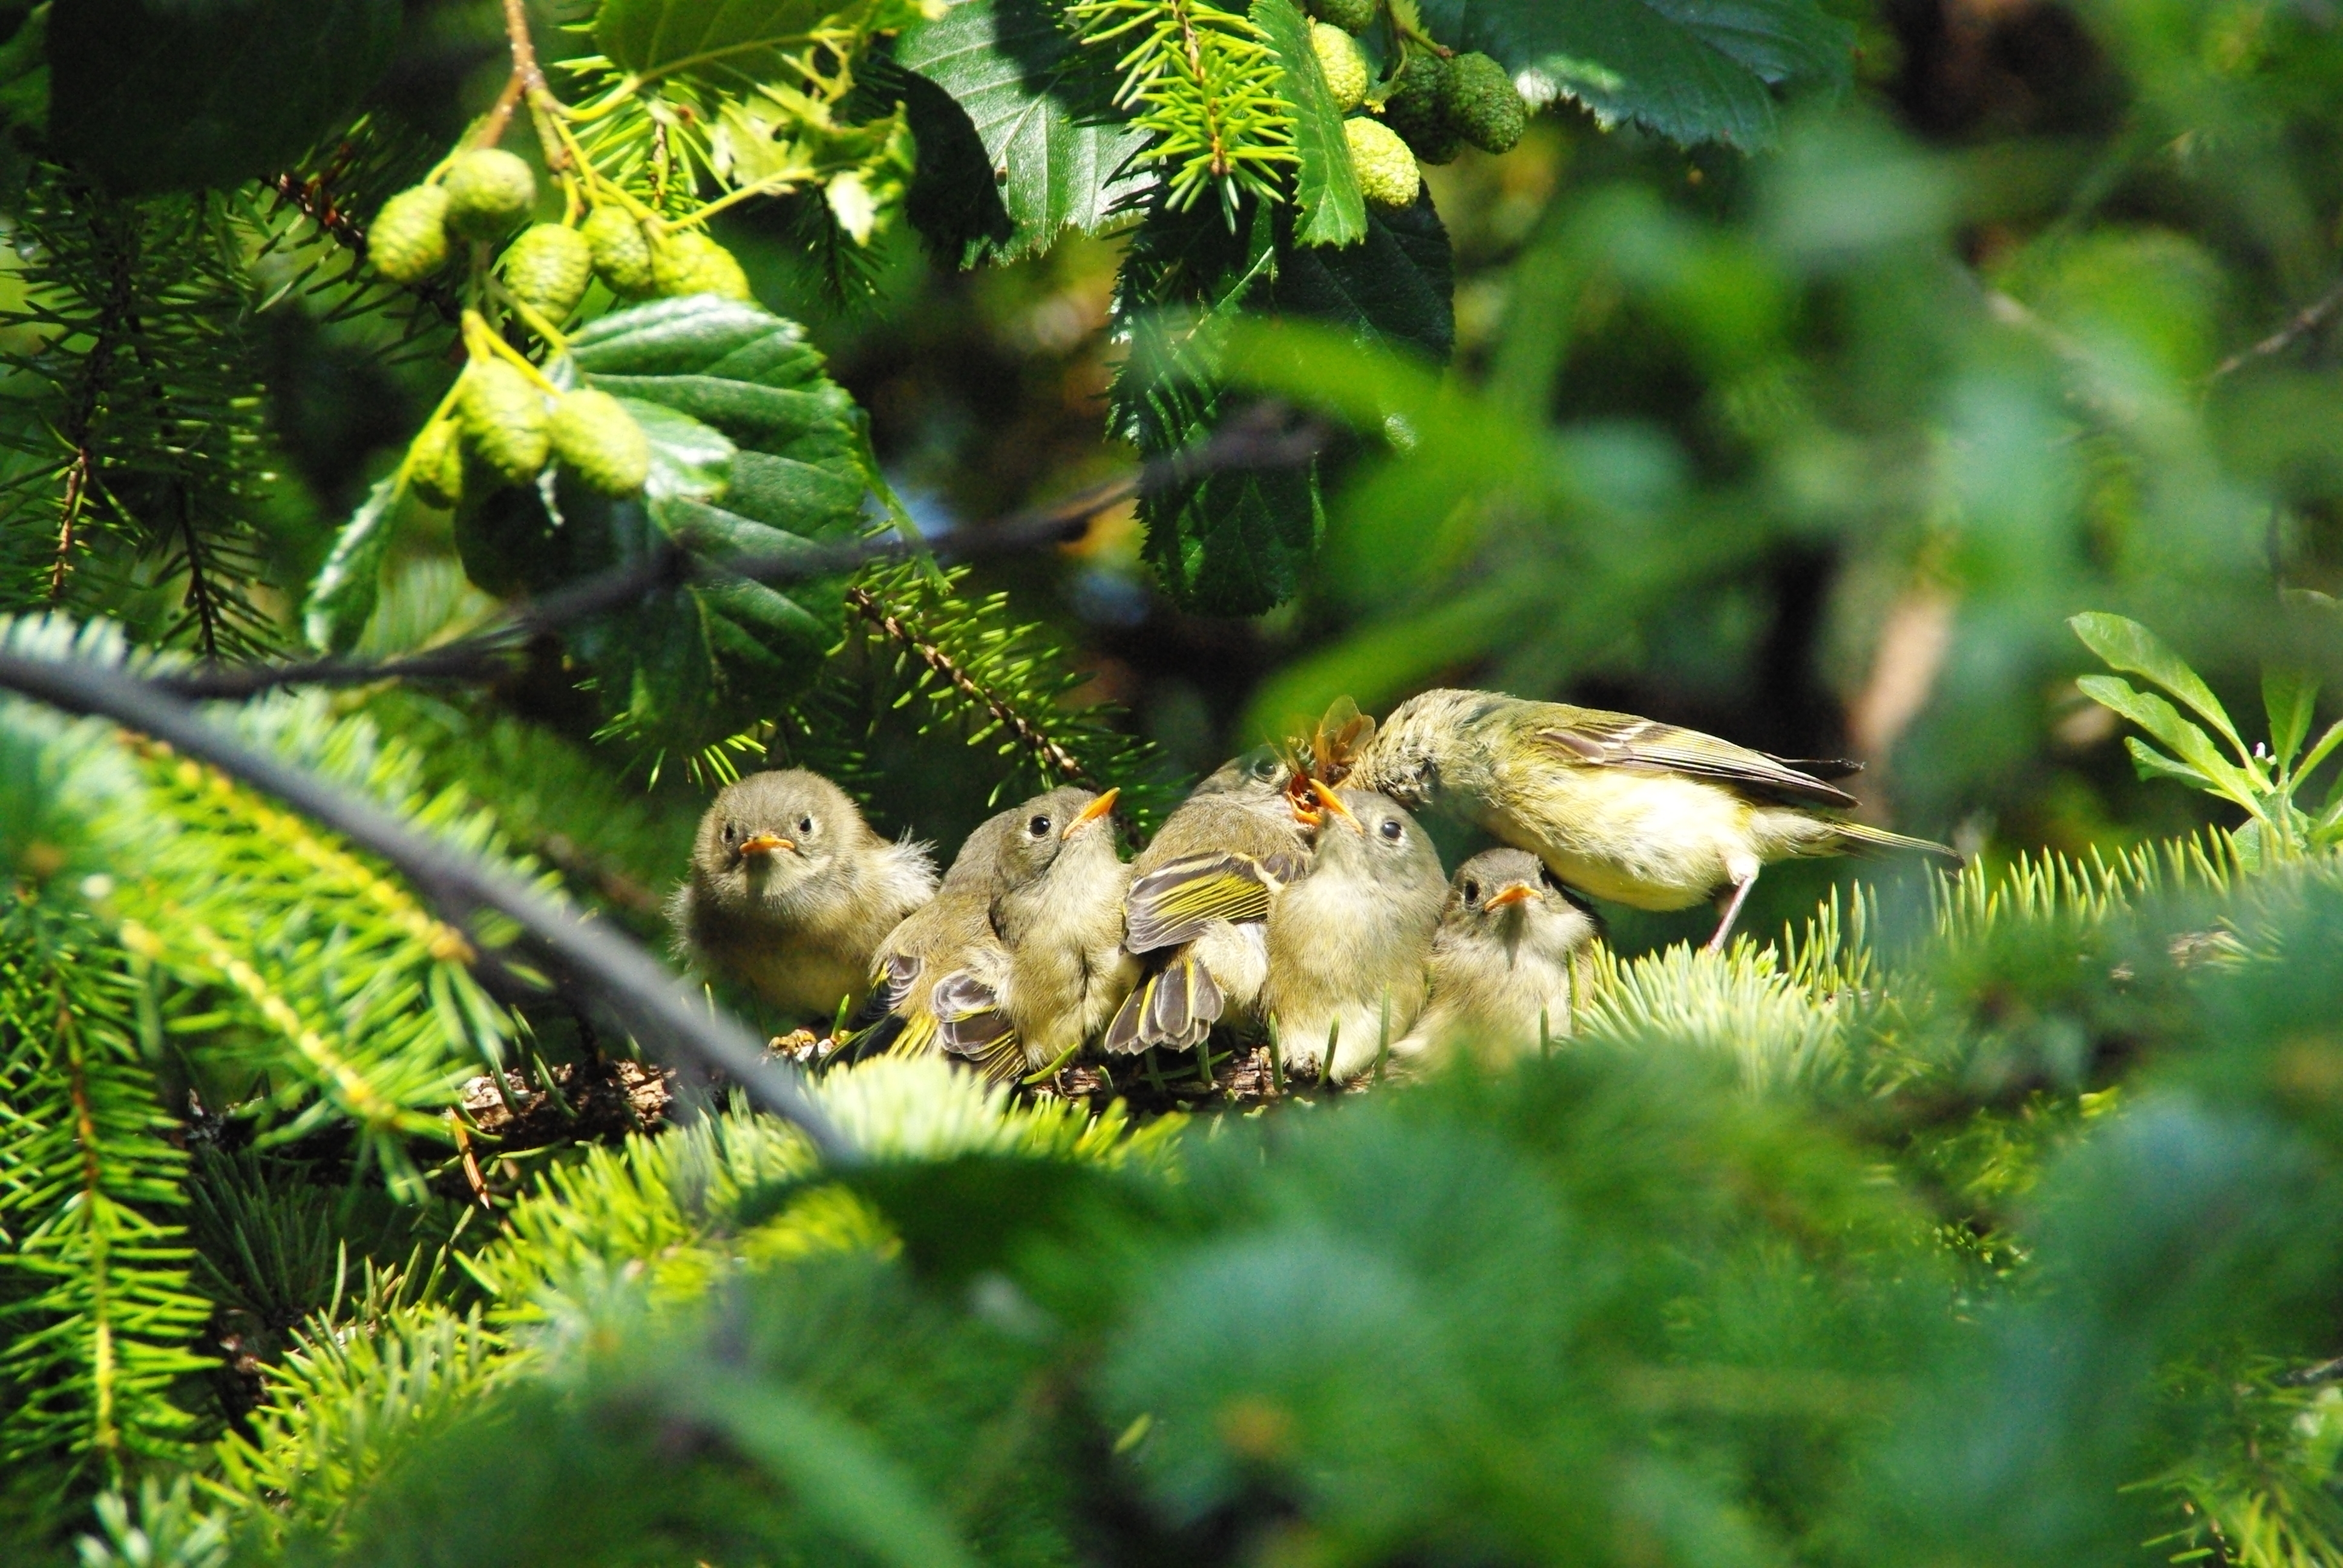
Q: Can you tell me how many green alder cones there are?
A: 13